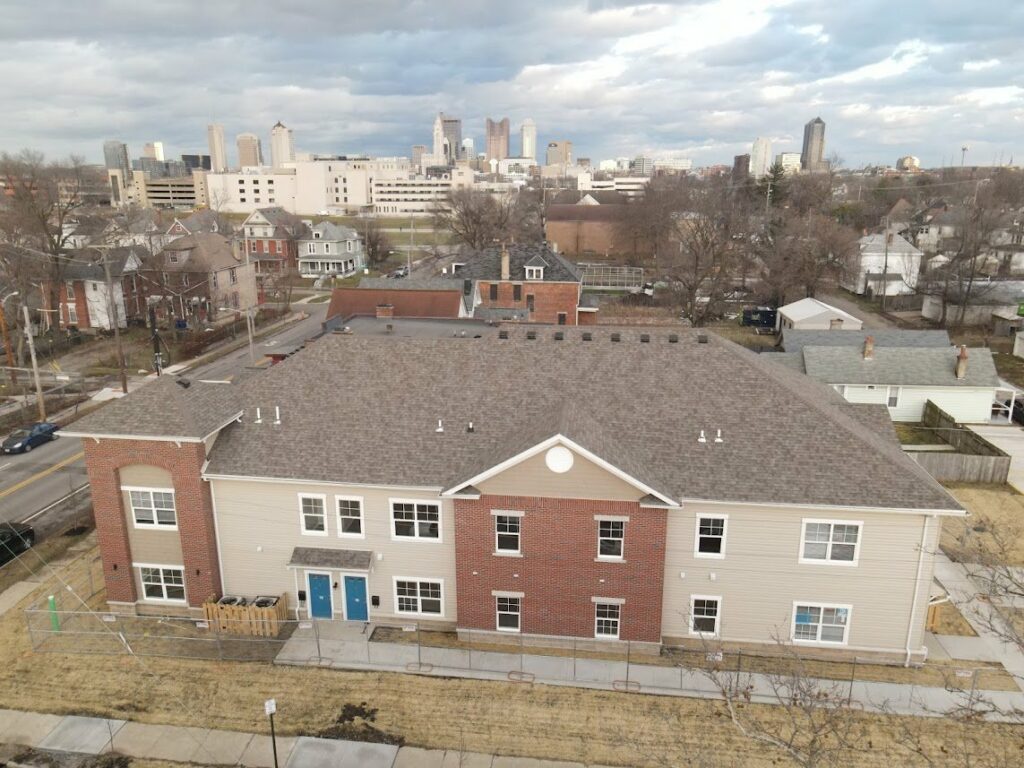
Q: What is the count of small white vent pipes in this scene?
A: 6